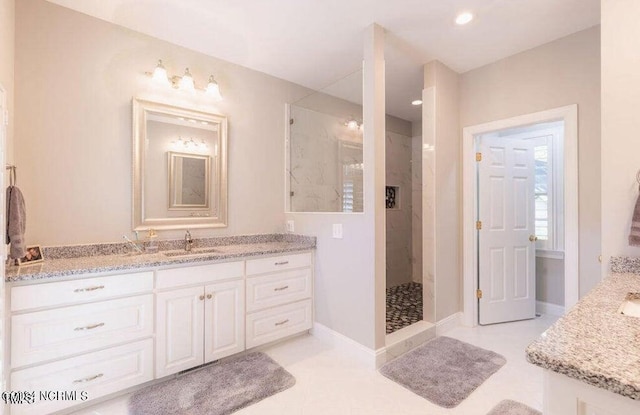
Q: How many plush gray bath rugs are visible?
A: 3